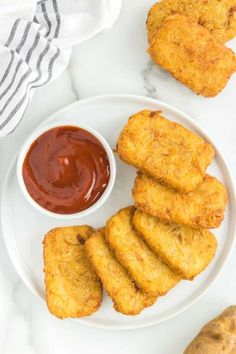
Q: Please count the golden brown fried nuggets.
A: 8